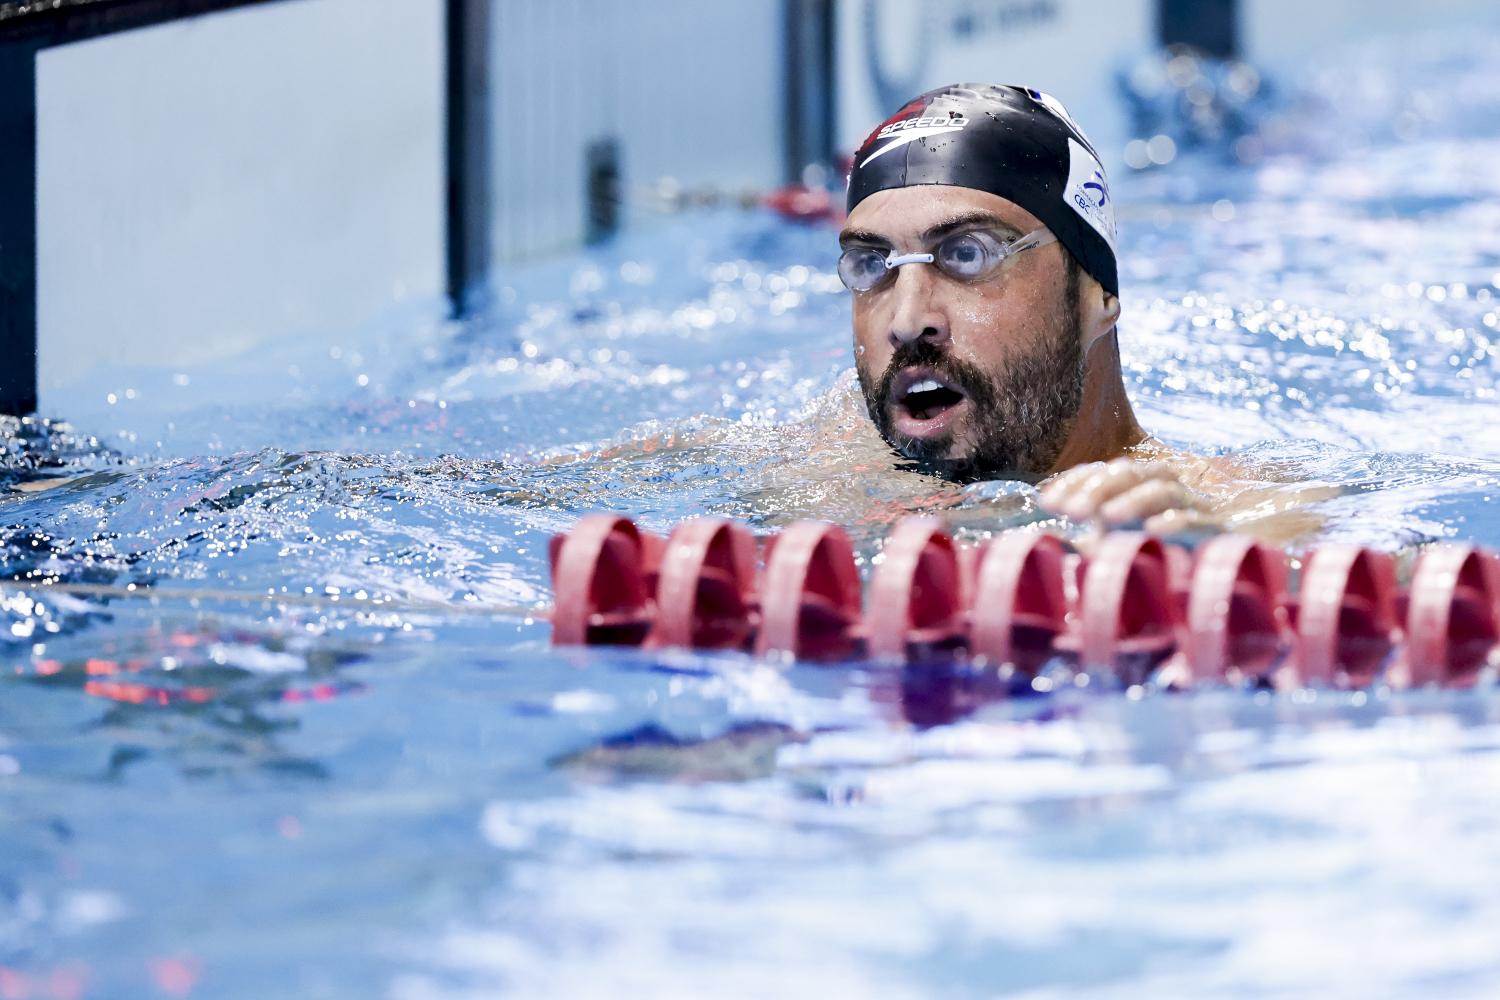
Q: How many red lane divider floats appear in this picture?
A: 9